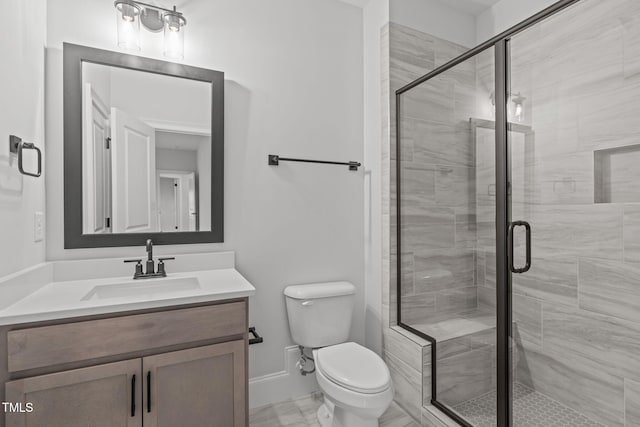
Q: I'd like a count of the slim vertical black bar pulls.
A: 2